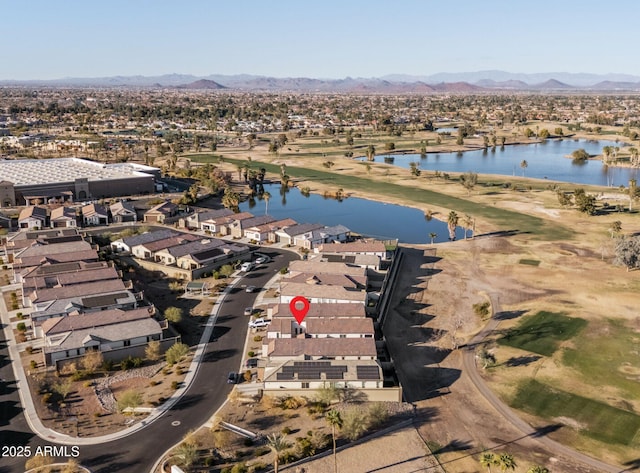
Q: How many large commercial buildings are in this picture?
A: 1